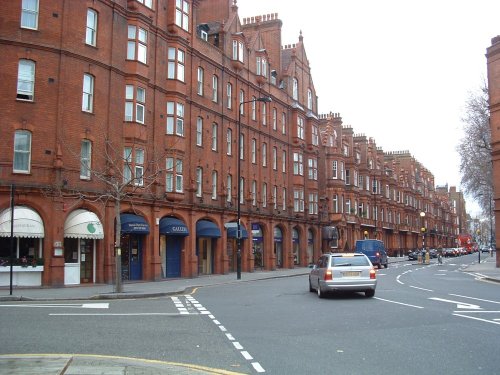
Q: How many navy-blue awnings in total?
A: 4